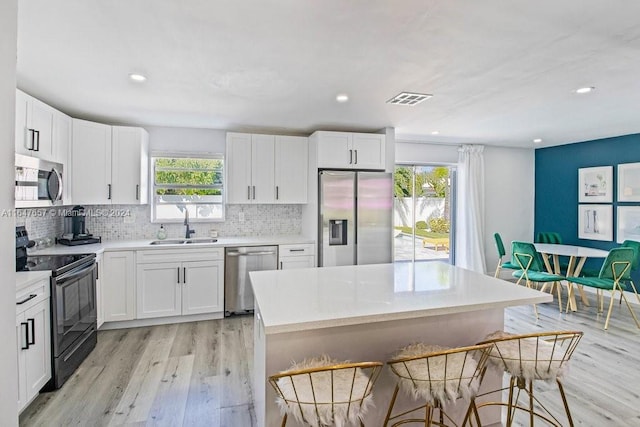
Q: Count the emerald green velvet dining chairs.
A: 5